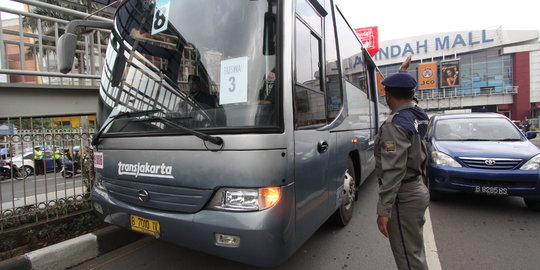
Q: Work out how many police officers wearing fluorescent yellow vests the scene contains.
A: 2